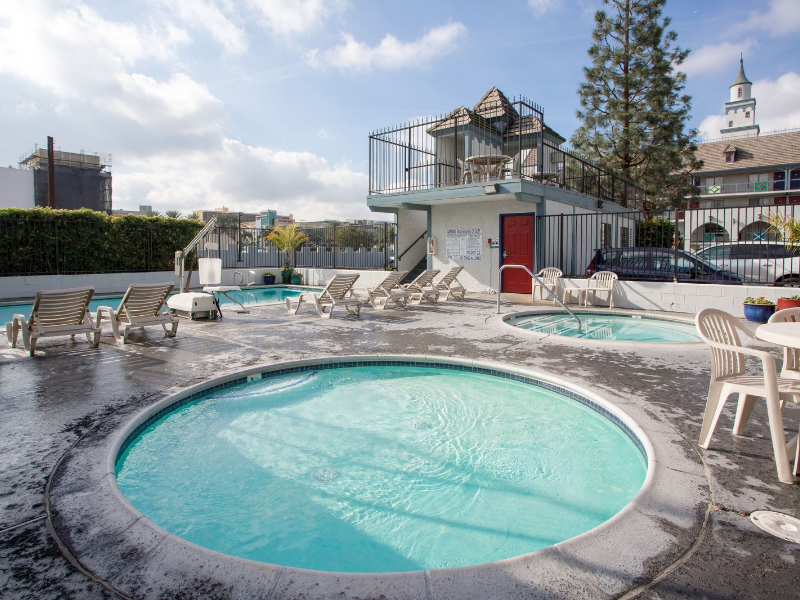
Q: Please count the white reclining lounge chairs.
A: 6